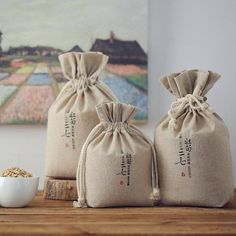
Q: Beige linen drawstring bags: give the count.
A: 3